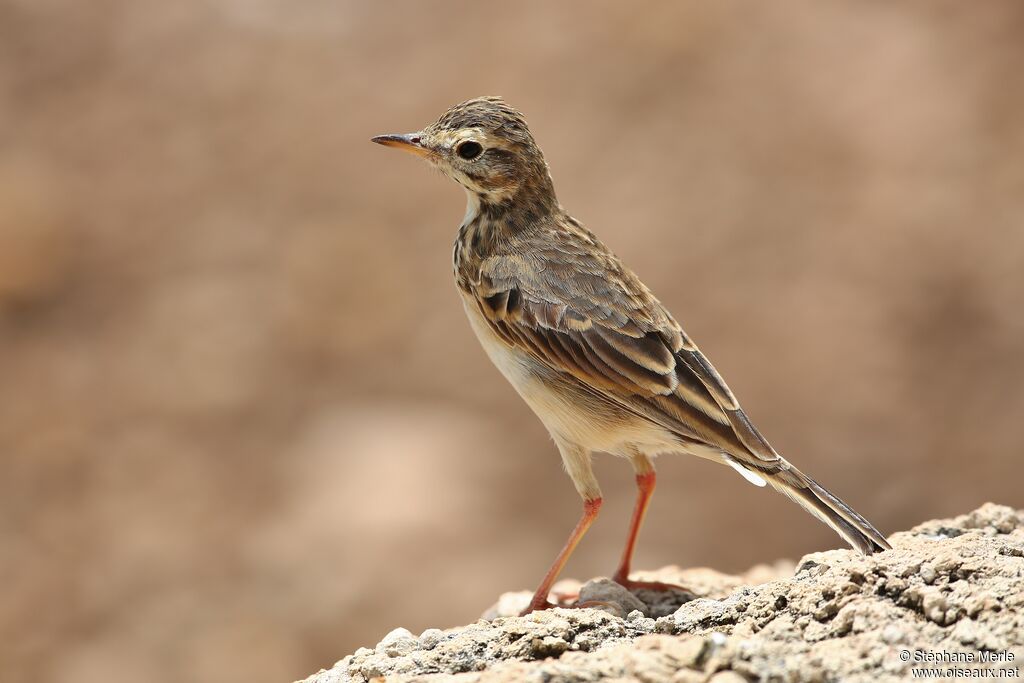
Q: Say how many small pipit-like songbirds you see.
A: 1